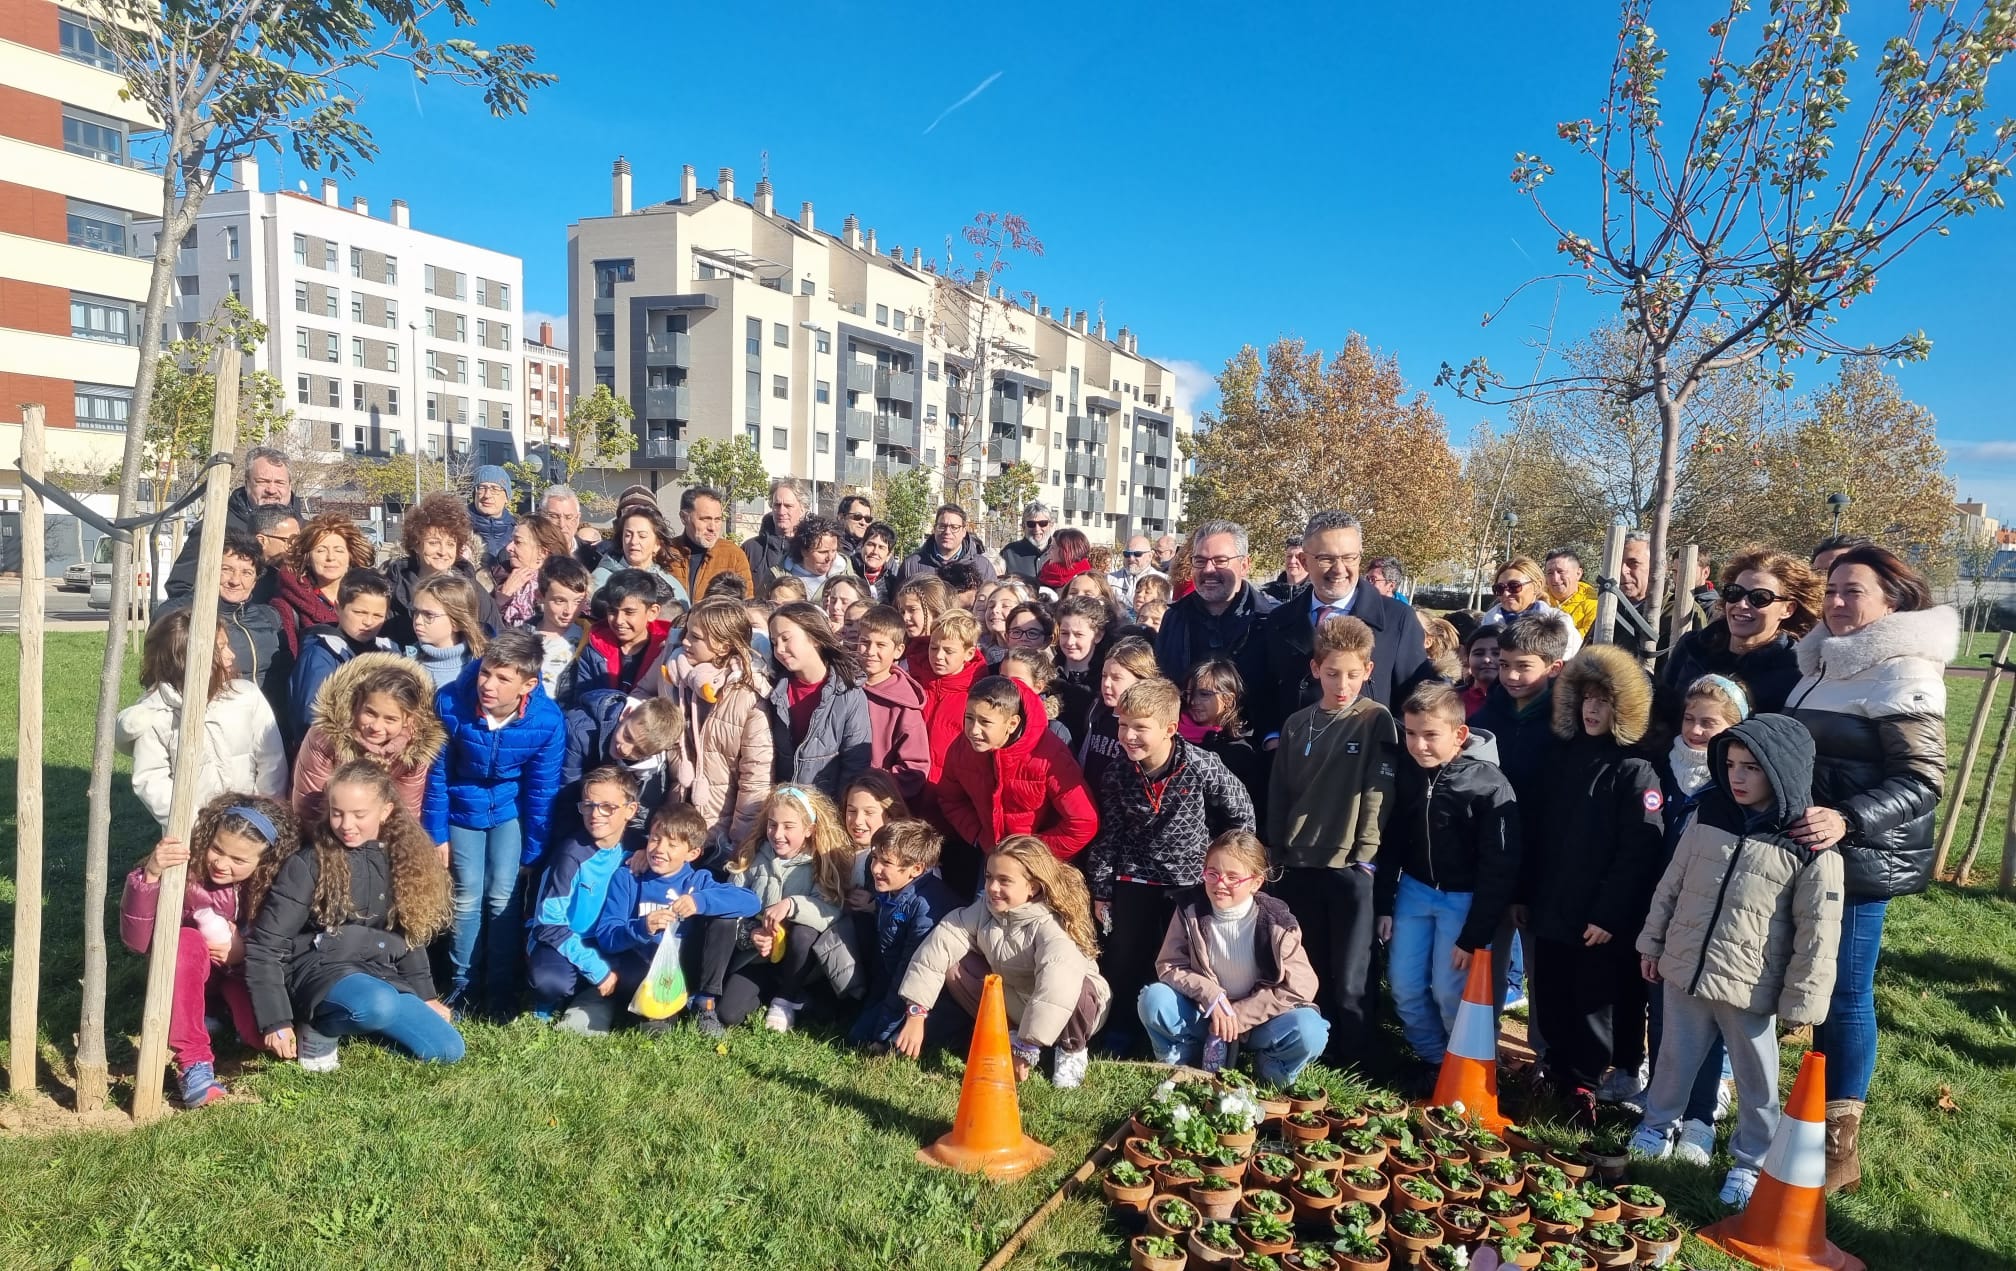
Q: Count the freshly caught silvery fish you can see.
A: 0